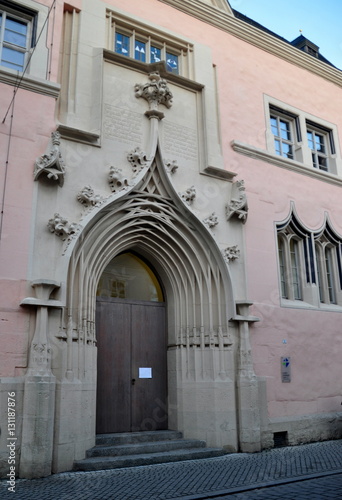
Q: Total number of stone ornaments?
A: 11